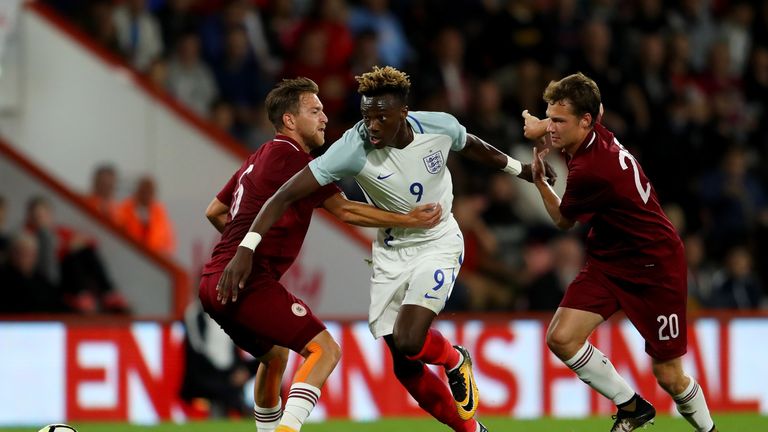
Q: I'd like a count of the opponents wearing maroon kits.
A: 2